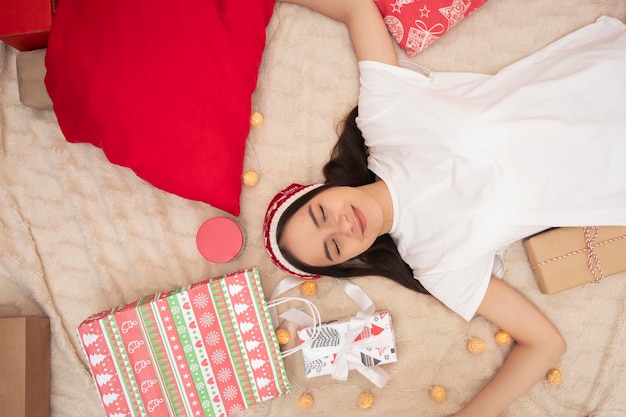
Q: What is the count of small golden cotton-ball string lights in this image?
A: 10